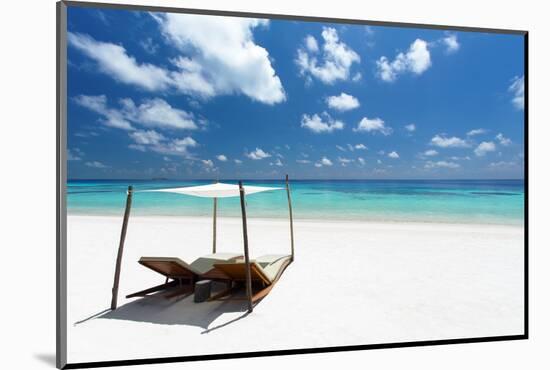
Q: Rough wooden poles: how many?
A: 4